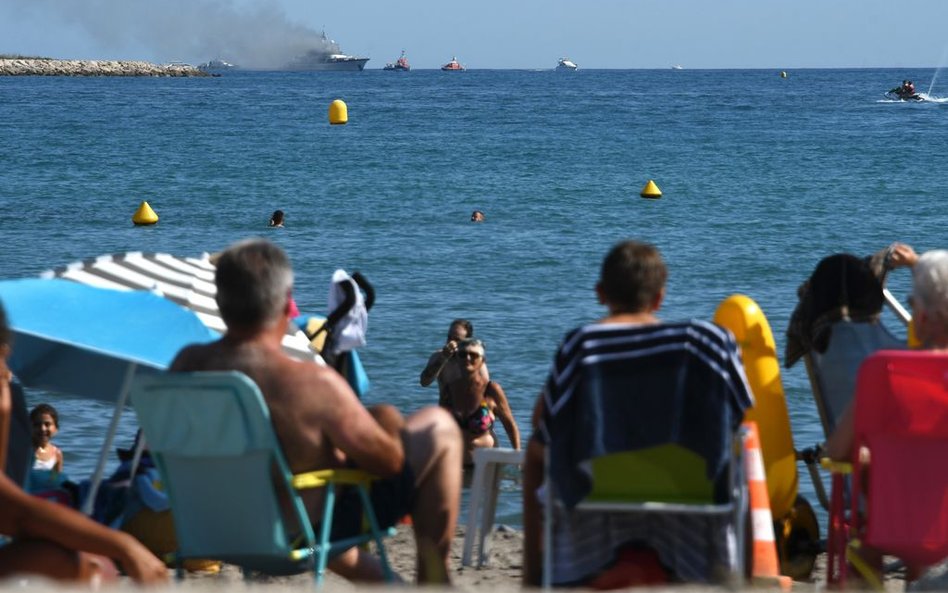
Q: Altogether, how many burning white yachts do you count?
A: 1